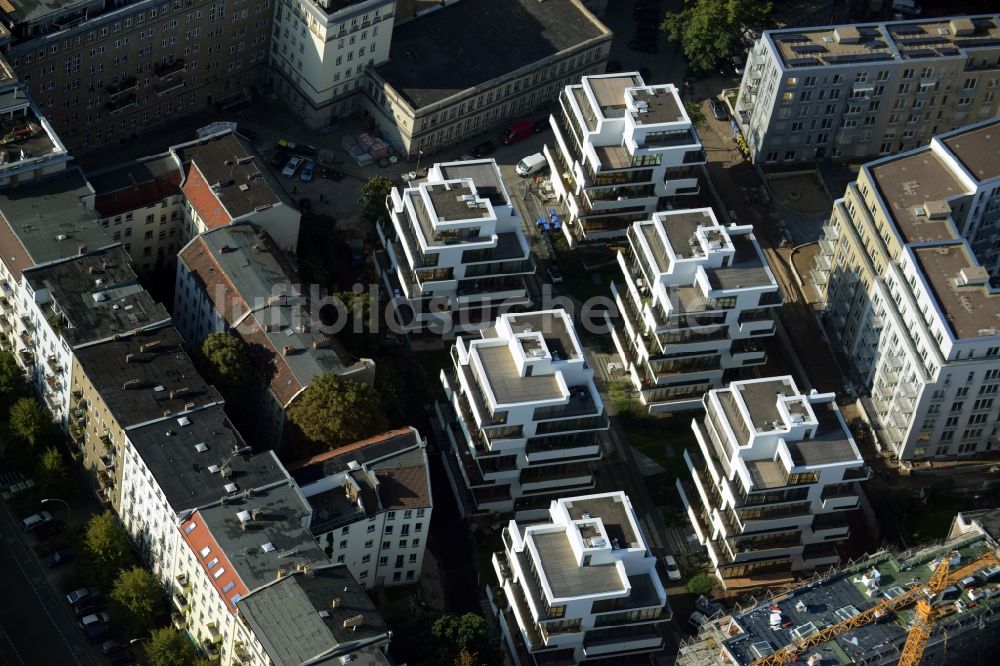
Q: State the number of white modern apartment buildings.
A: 6